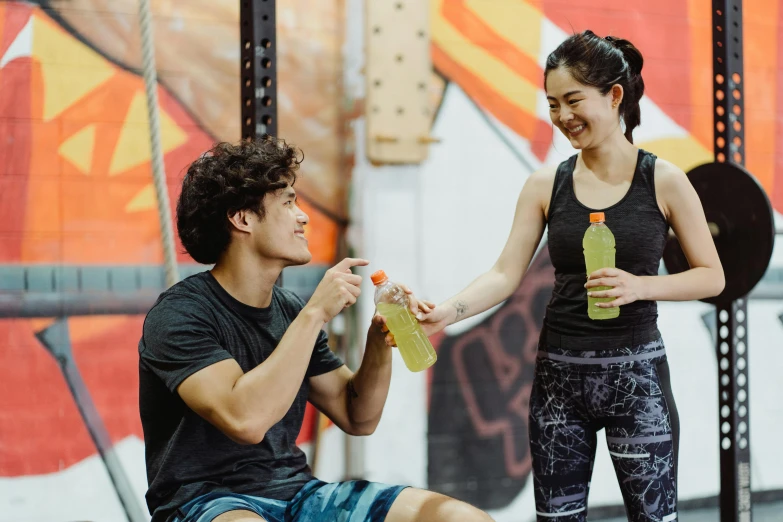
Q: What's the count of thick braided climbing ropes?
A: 1